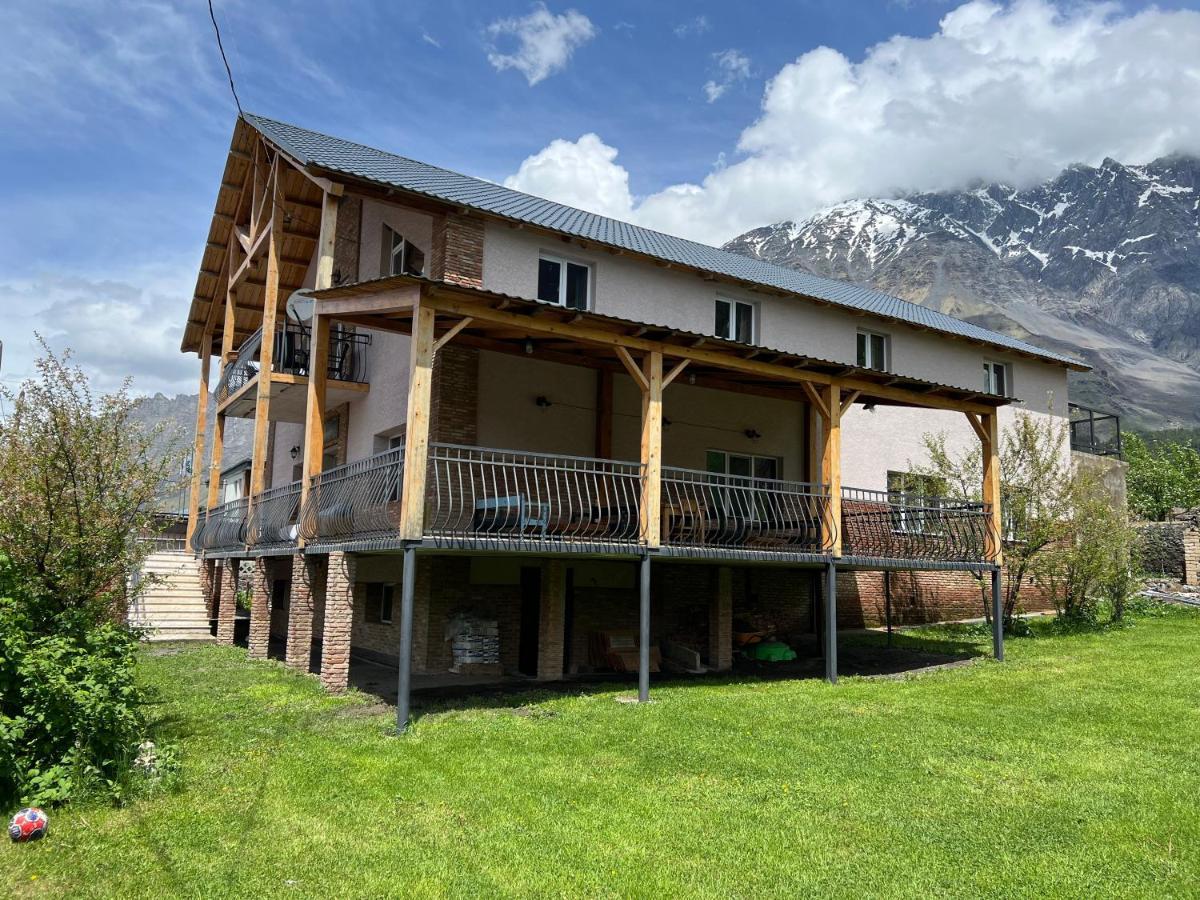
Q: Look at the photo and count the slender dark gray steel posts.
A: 5